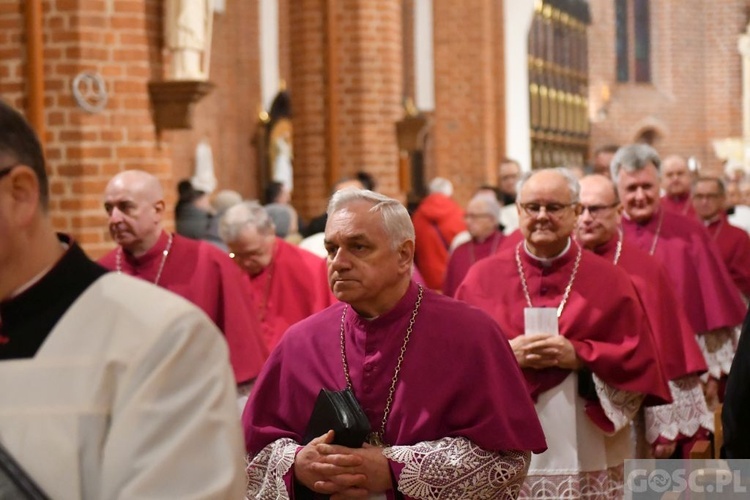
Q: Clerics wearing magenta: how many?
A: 9